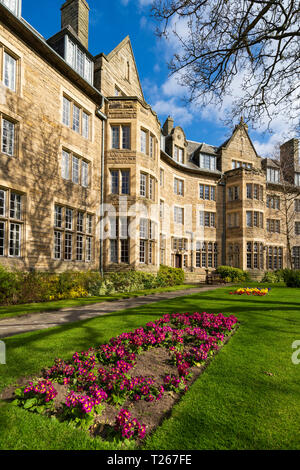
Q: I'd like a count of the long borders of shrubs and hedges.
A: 1